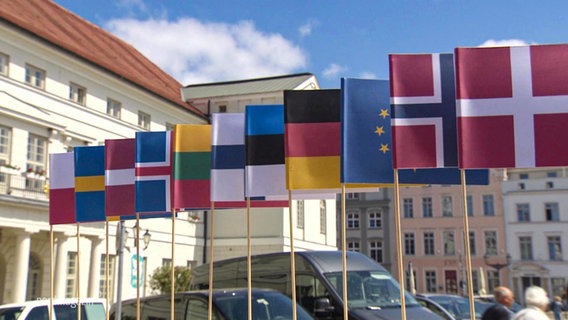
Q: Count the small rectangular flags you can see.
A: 11